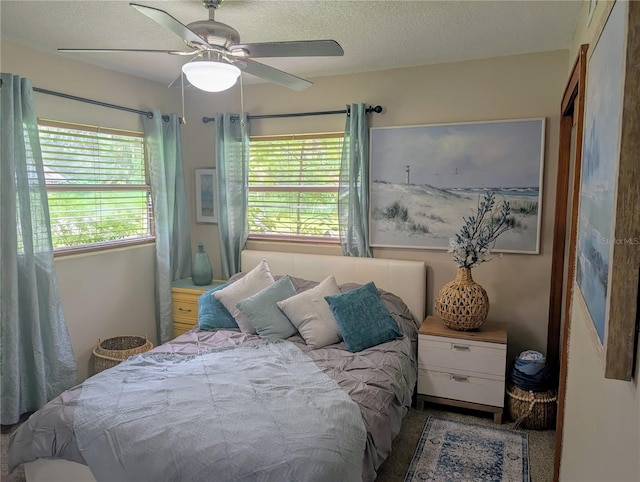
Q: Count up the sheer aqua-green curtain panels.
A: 4